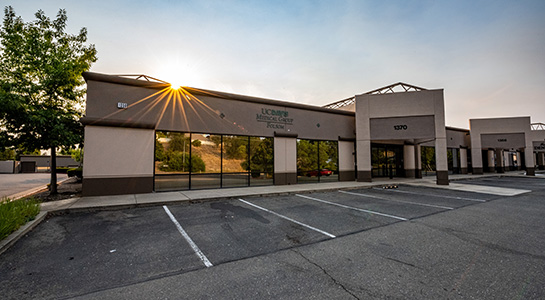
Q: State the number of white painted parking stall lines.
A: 5